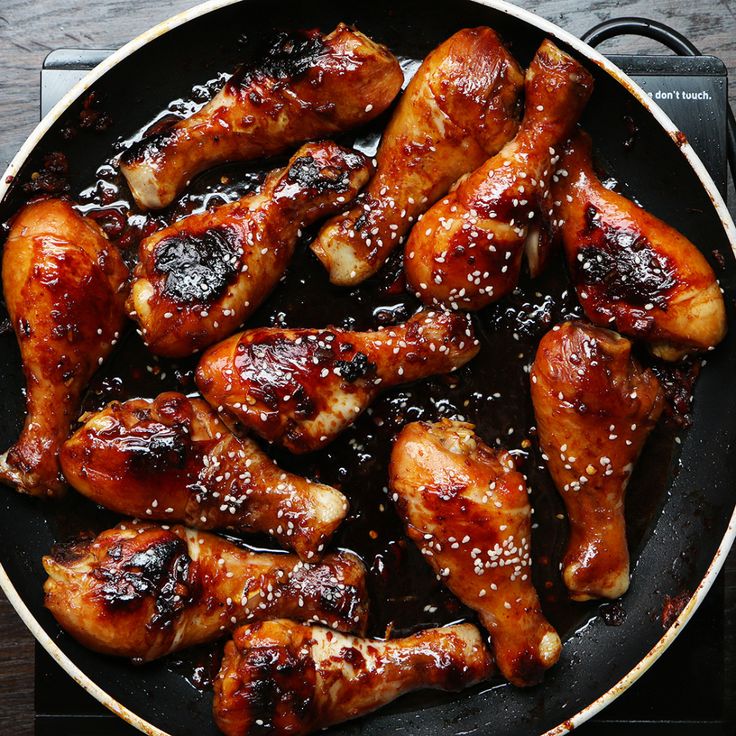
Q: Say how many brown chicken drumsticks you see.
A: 12